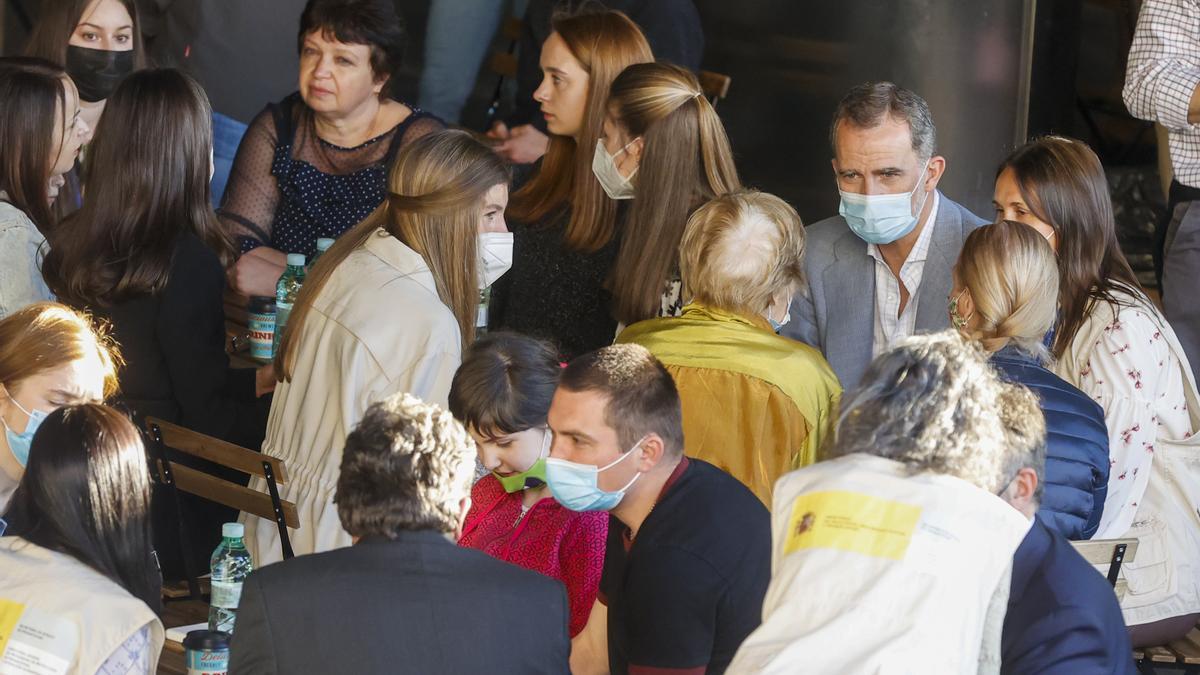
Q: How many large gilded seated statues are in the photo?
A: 0